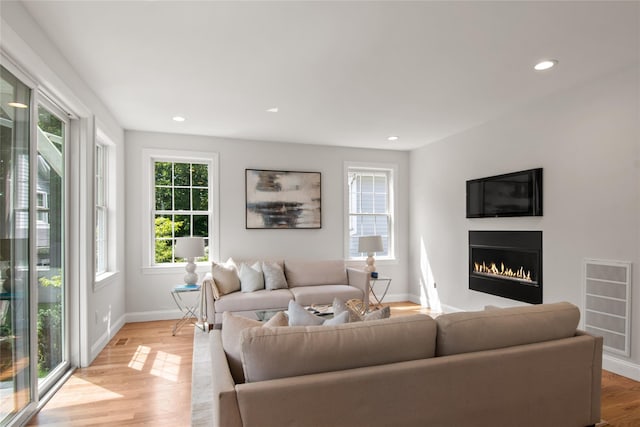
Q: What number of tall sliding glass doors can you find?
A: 2